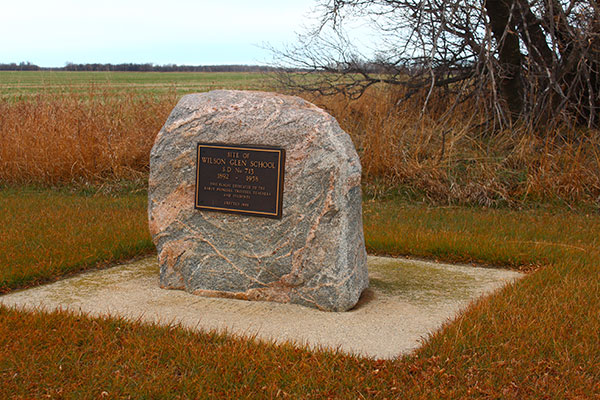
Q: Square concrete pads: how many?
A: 1